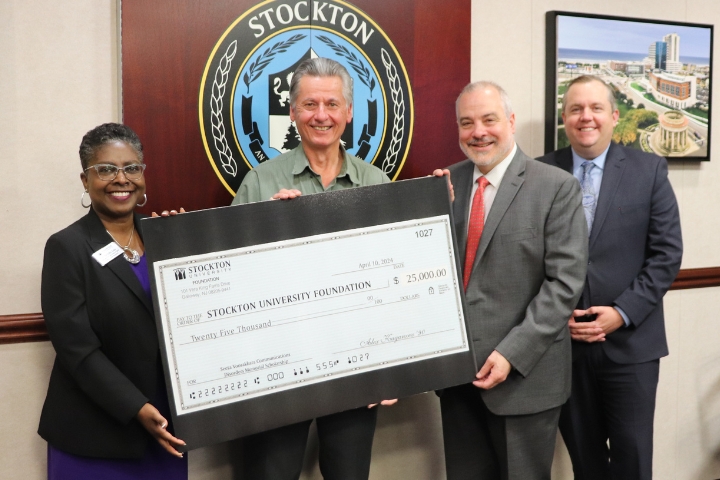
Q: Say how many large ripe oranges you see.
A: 0